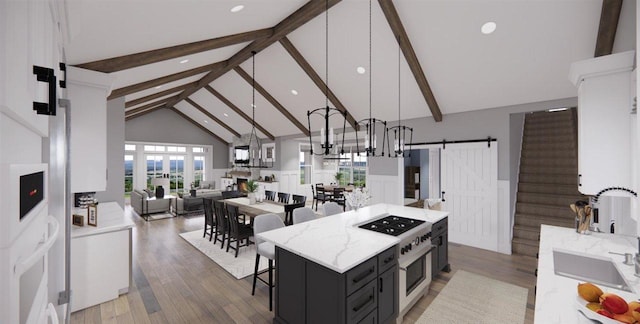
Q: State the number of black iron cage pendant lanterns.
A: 3